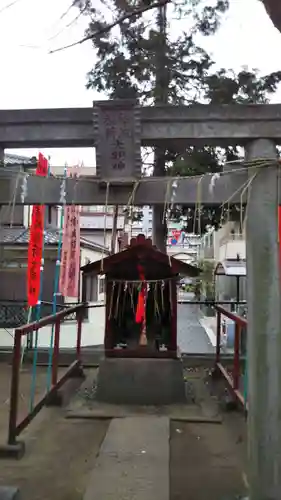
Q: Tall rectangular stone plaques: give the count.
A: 1